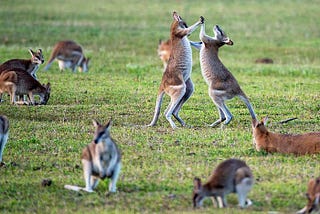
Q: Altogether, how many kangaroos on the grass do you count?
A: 11